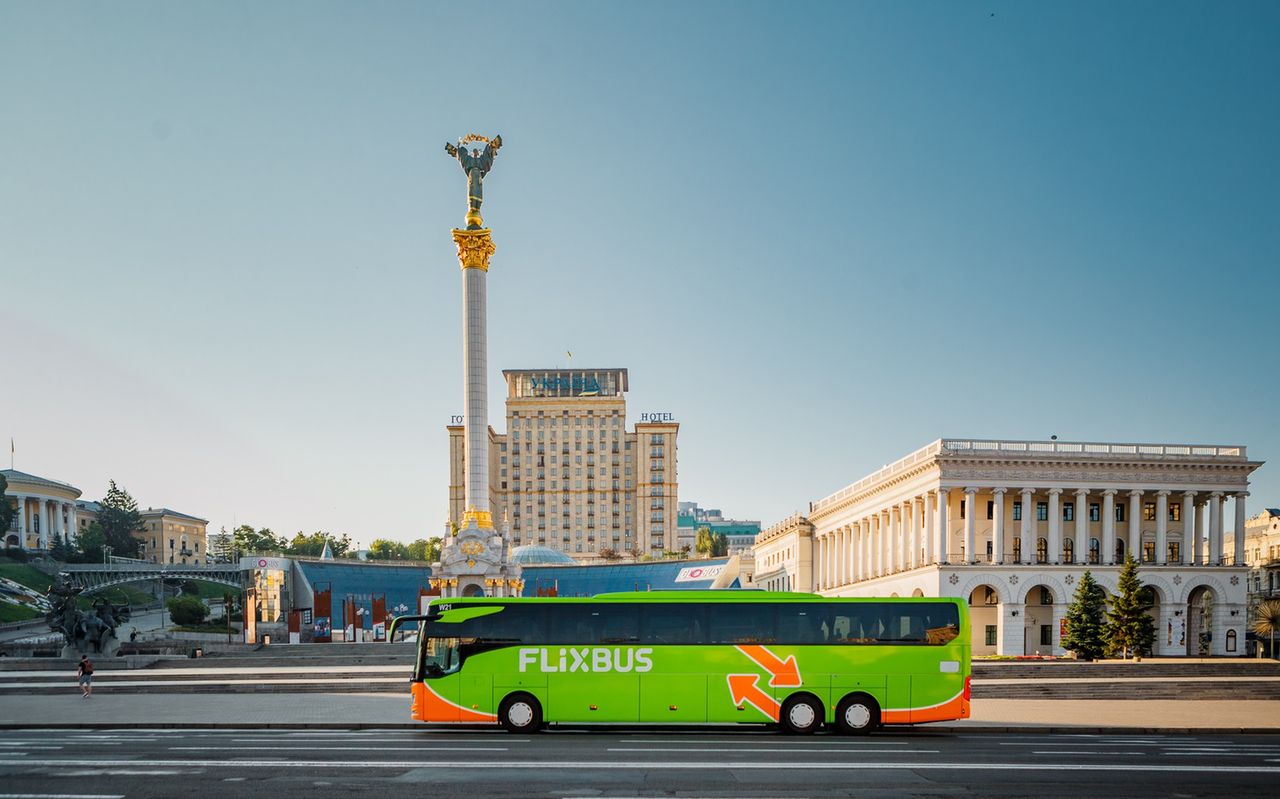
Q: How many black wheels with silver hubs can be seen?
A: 3